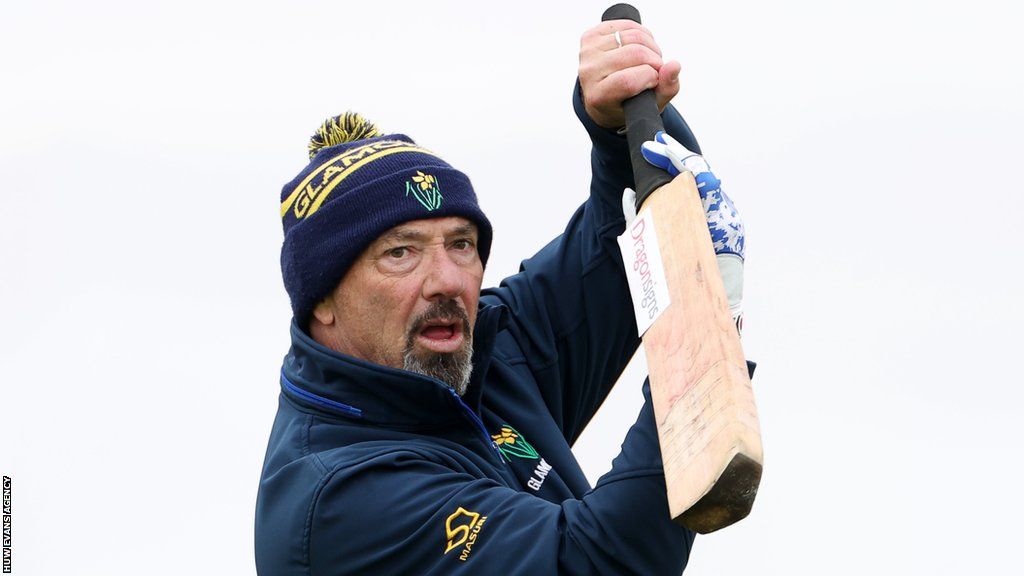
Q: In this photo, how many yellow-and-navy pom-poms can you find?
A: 1